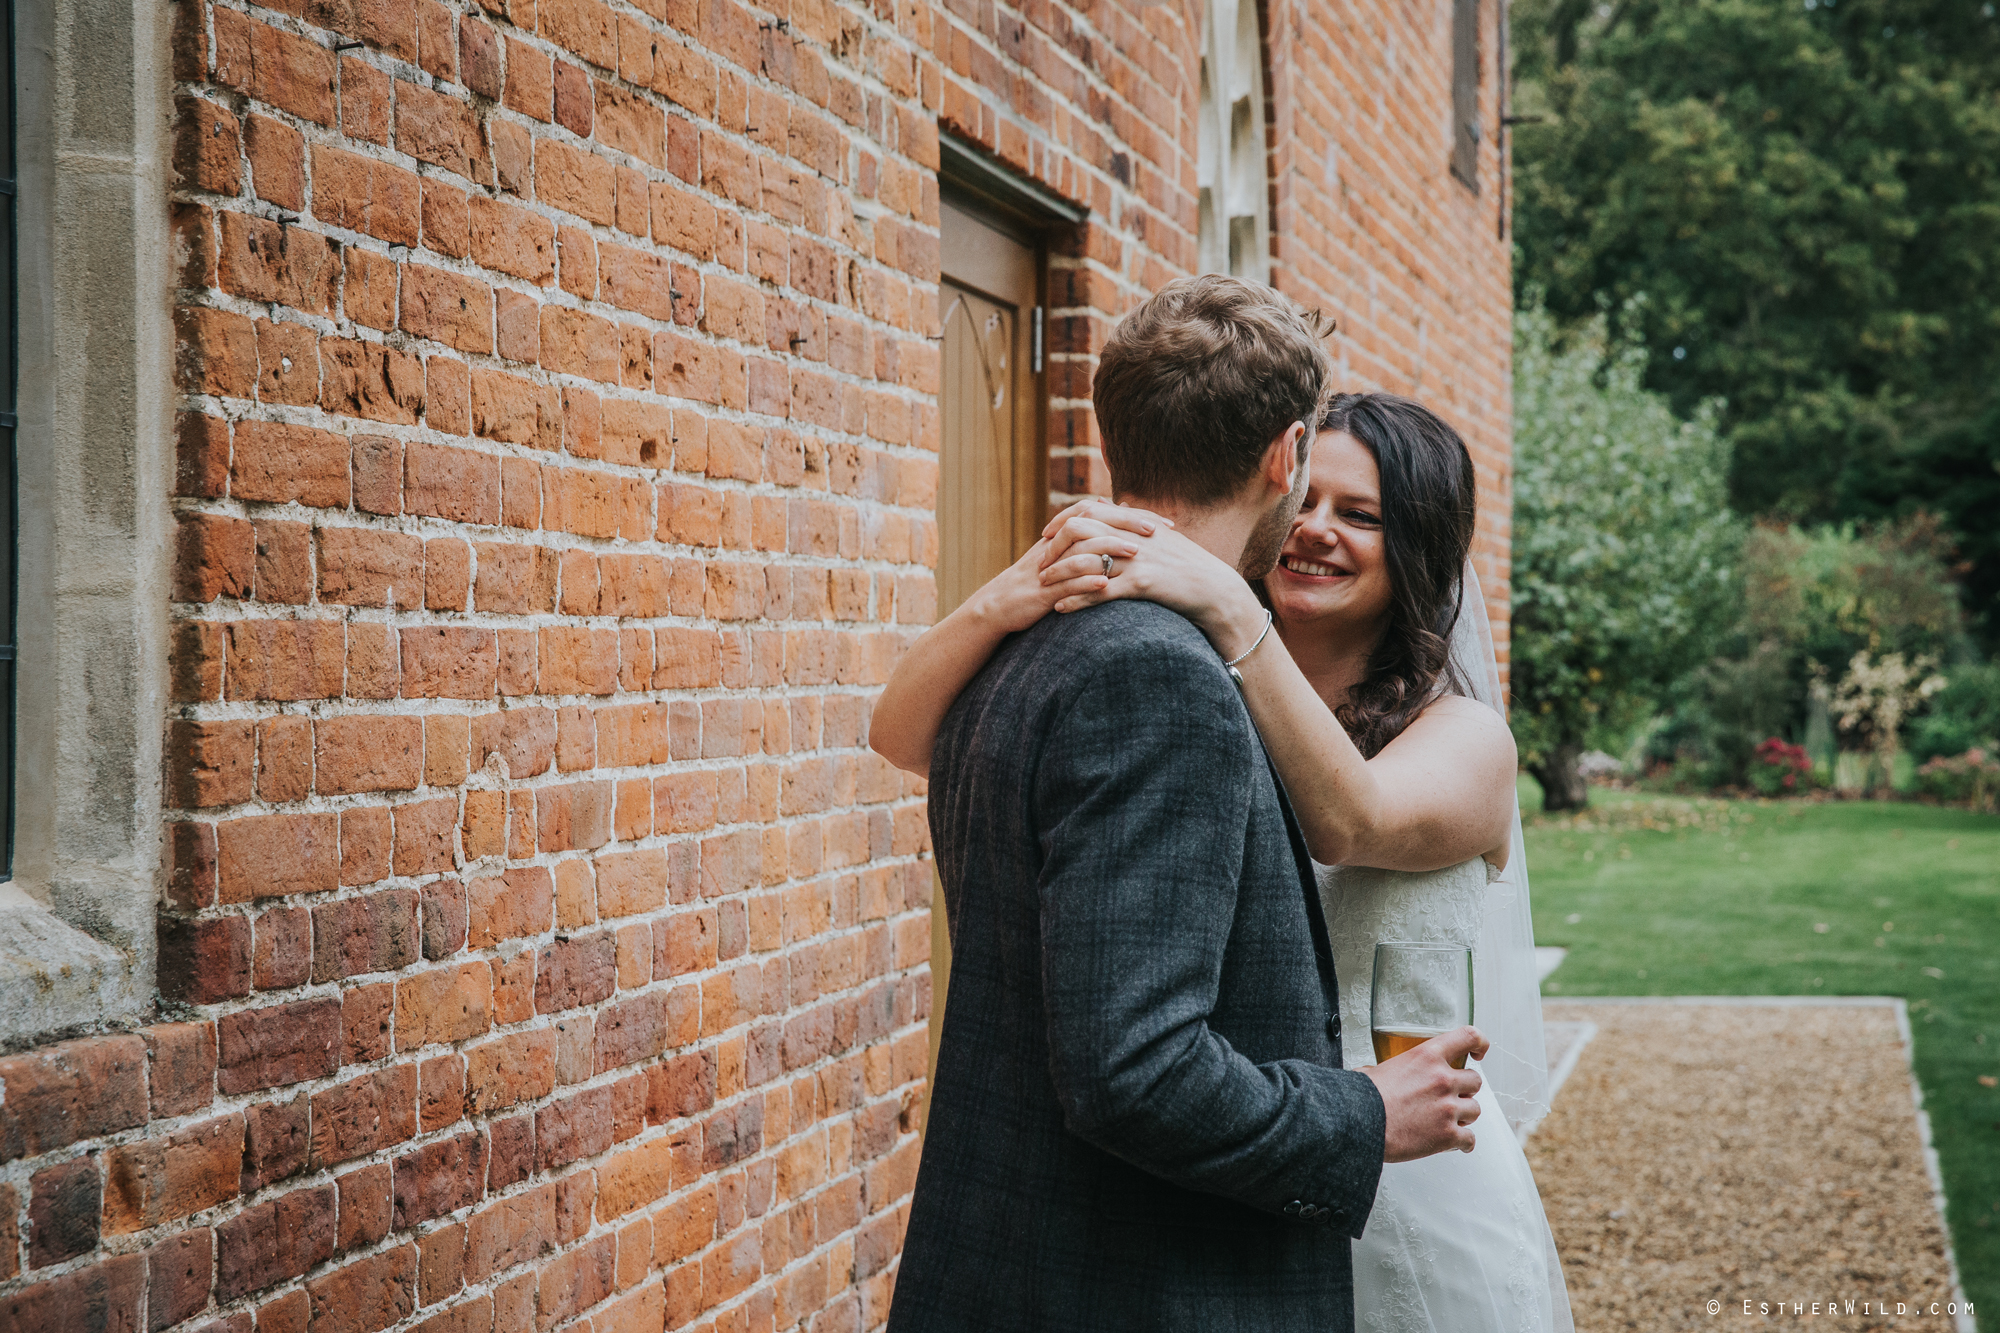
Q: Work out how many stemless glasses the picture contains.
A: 1